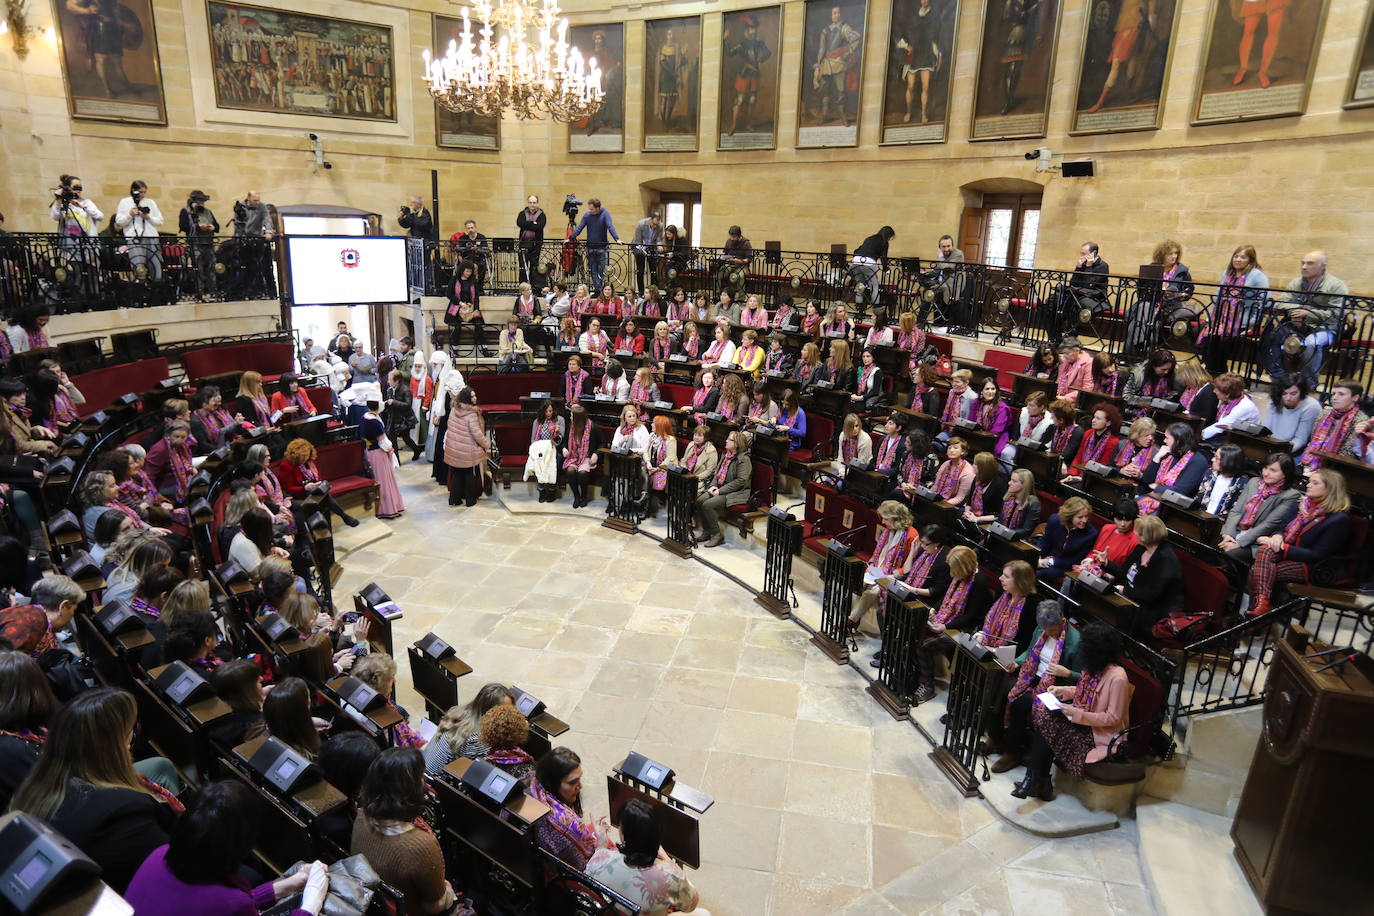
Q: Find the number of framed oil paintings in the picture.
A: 12